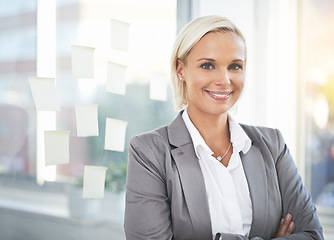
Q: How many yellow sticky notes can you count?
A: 9